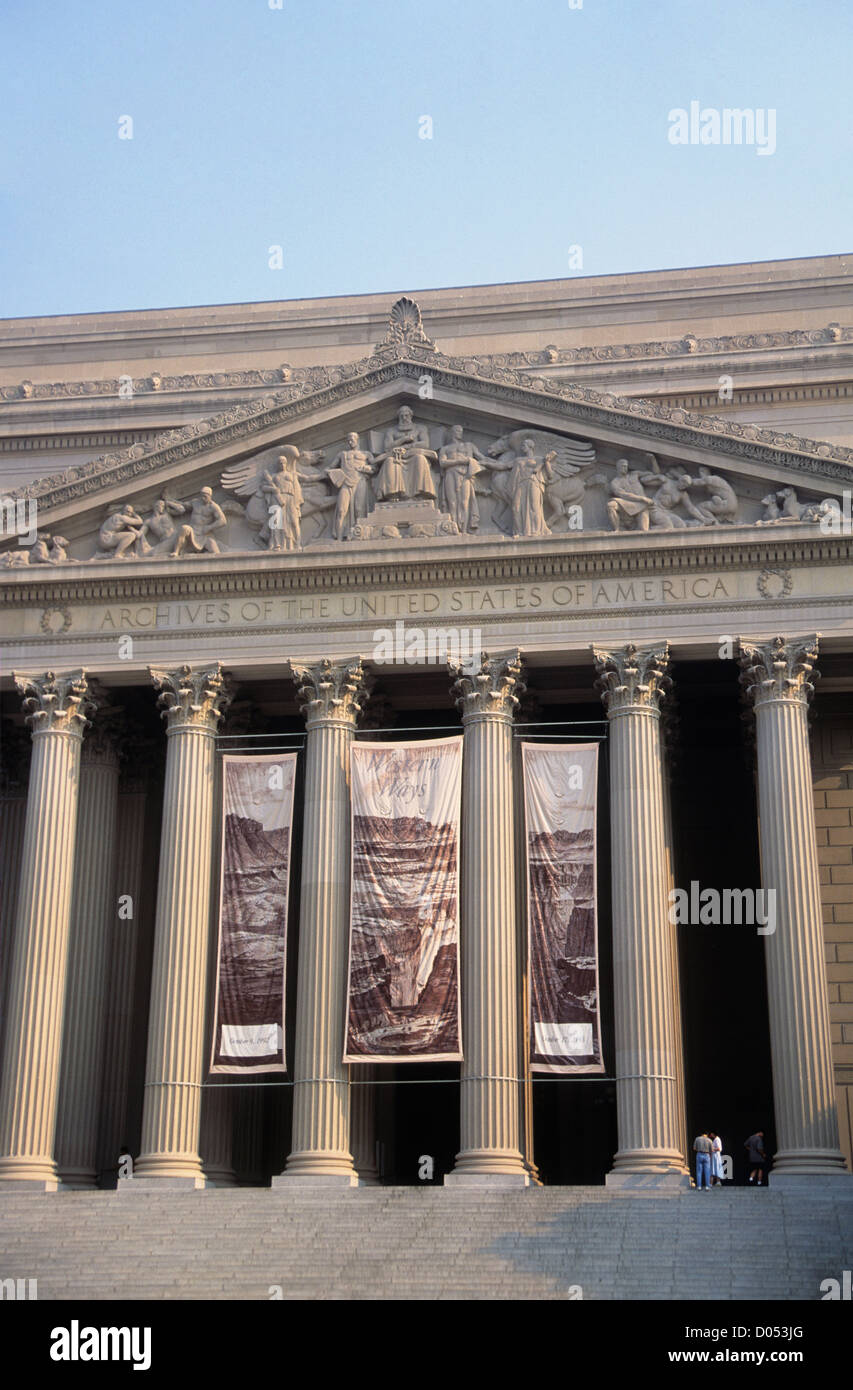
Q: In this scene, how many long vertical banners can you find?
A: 3